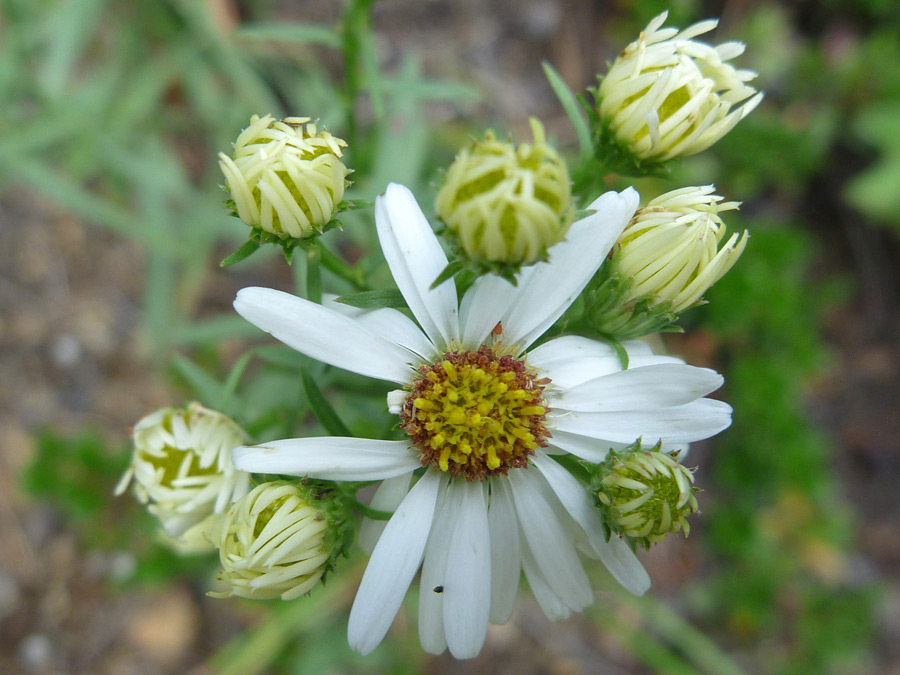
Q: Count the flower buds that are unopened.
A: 7